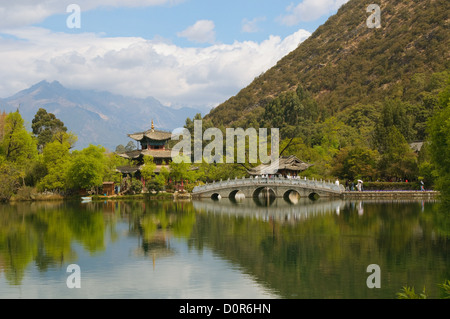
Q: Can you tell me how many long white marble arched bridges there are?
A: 1